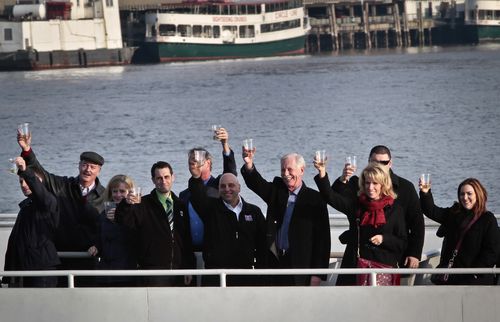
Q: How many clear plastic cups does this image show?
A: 10